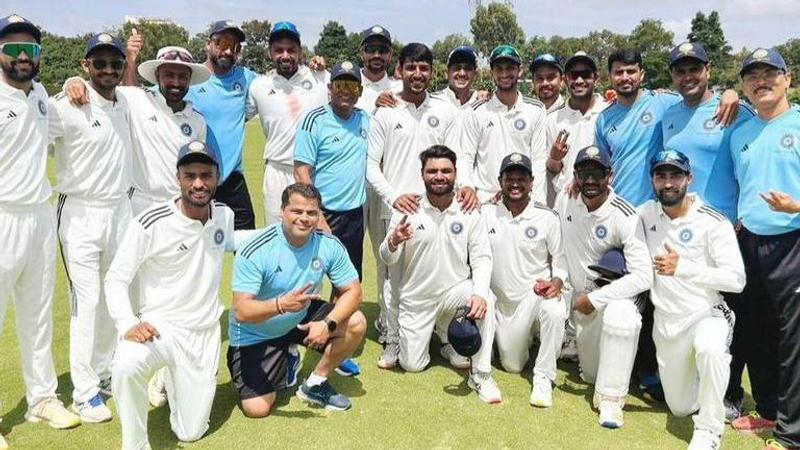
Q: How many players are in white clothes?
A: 15